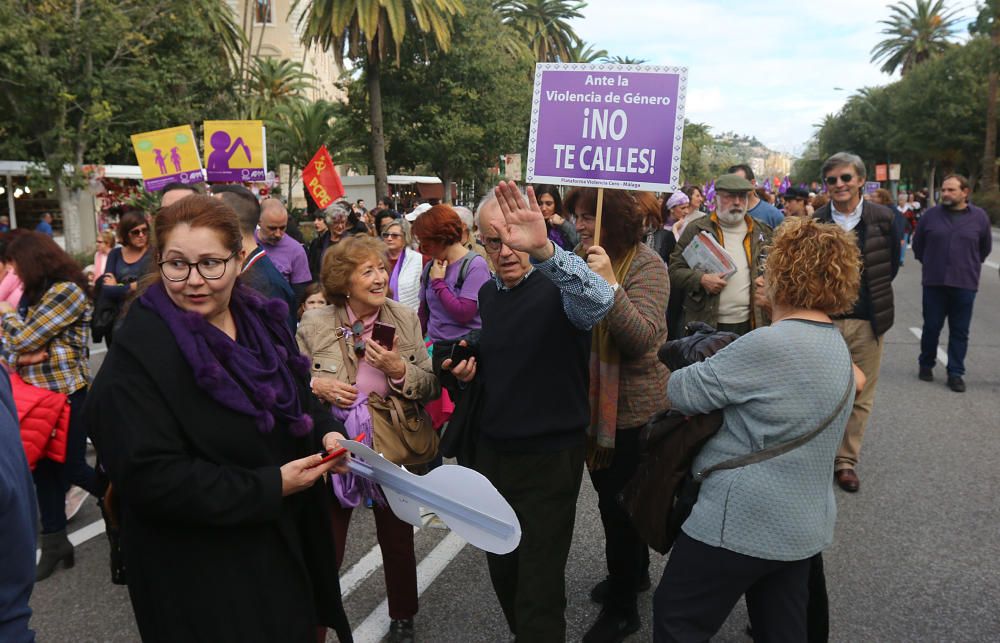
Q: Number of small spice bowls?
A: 0